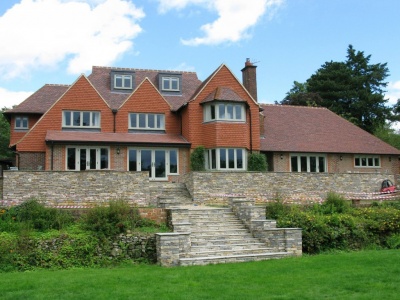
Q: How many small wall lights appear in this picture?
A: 4